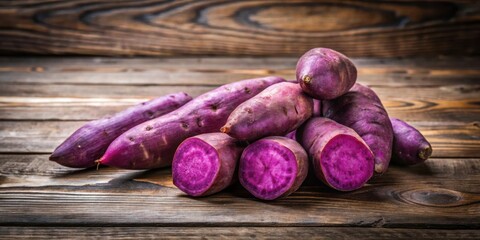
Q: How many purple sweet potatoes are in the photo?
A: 9